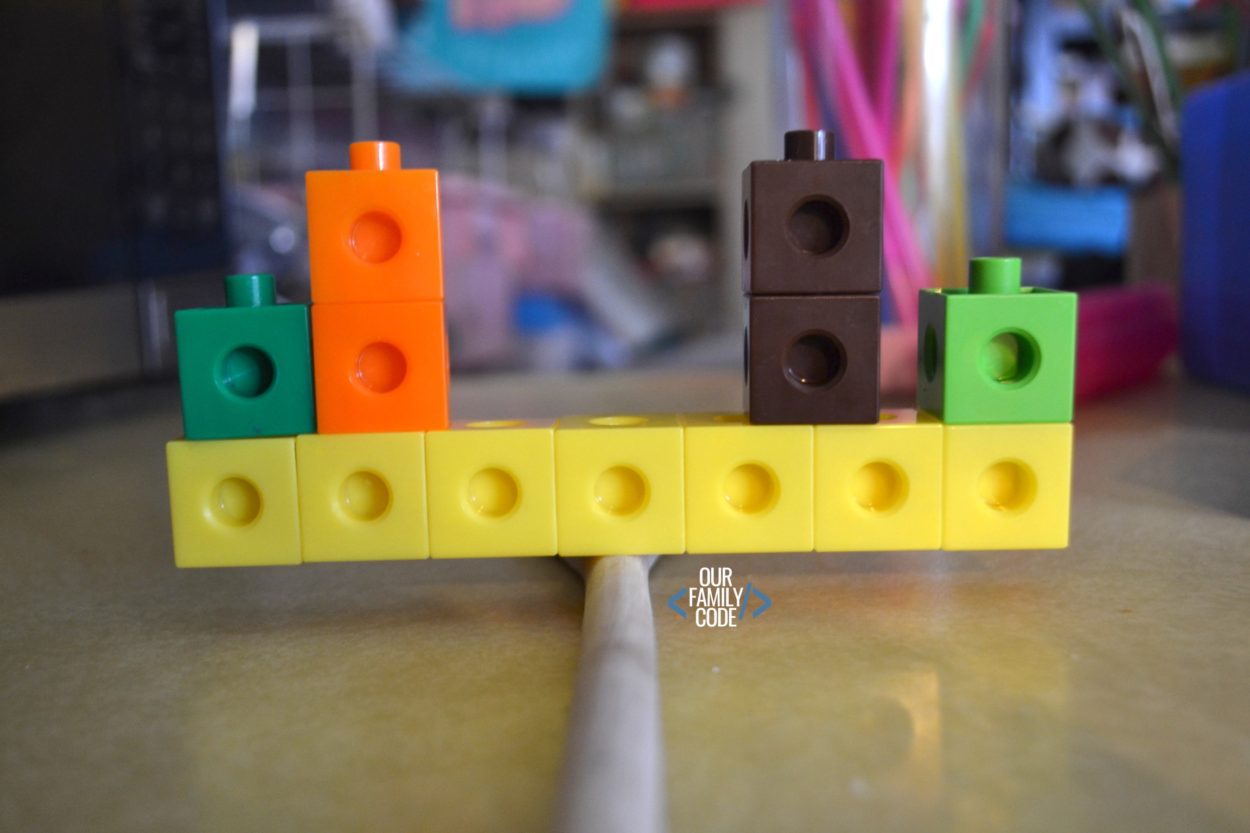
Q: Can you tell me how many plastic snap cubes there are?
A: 13